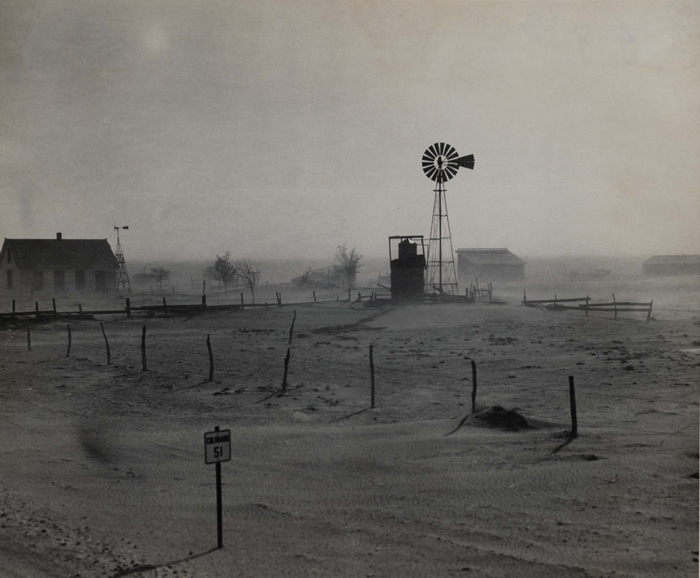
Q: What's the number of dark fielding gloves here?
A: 0